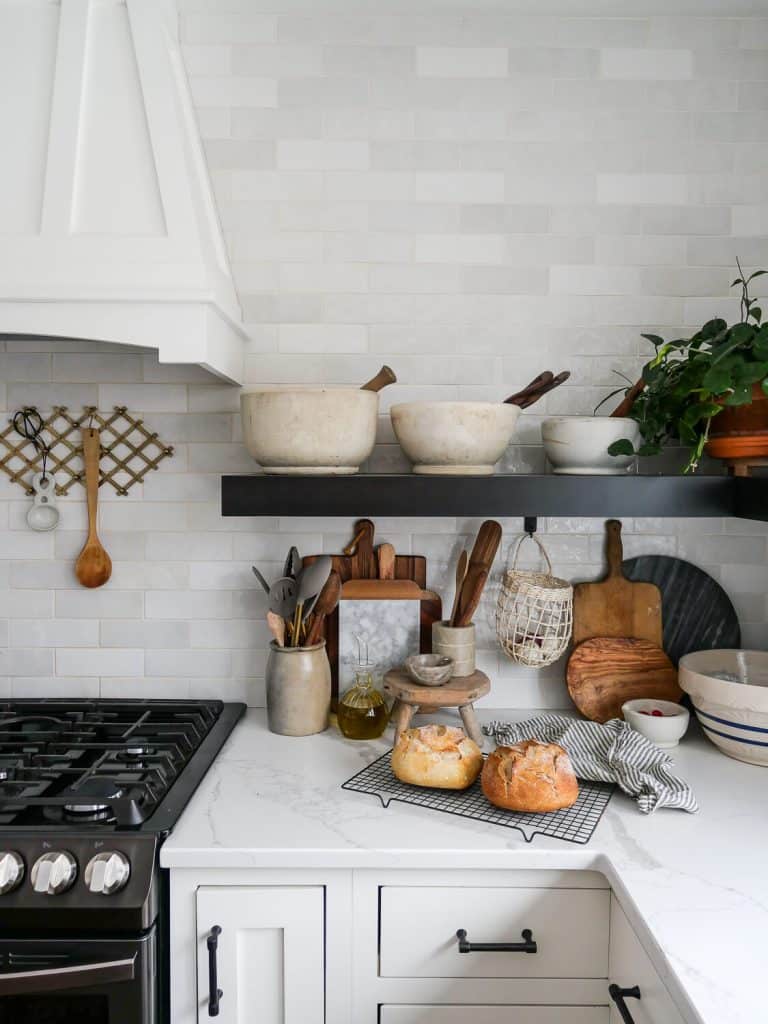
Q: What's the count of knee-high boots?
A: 0